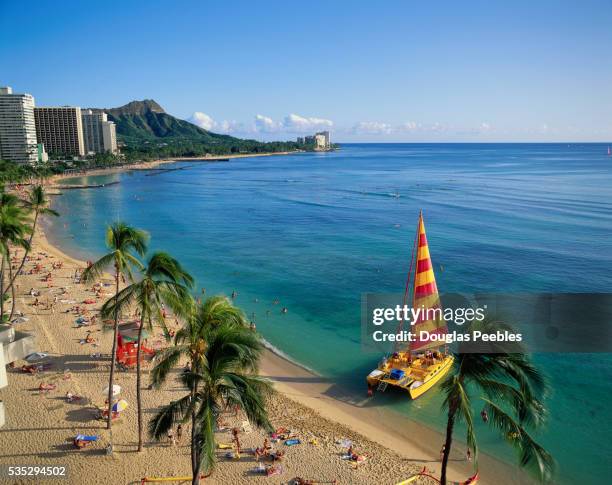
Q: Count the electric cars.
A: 0